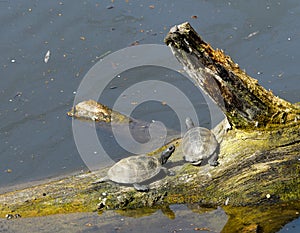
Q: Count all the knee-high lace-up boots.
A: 0